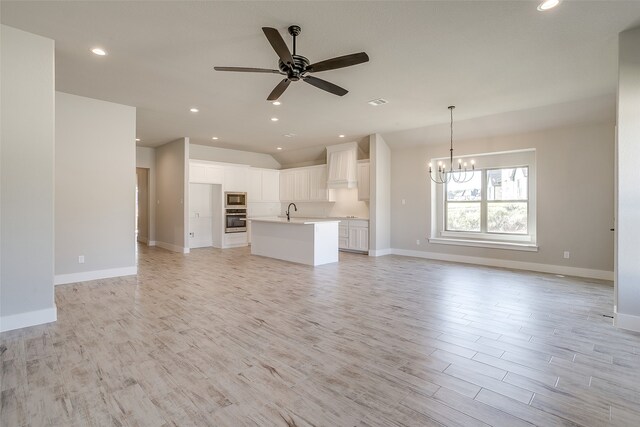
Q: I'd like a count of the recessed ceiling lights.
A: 9